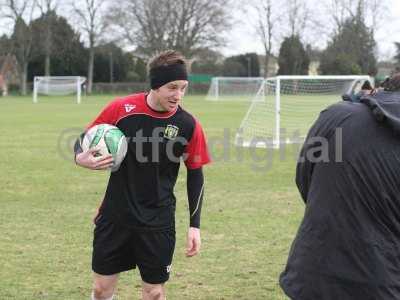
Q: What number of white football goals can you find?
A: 3